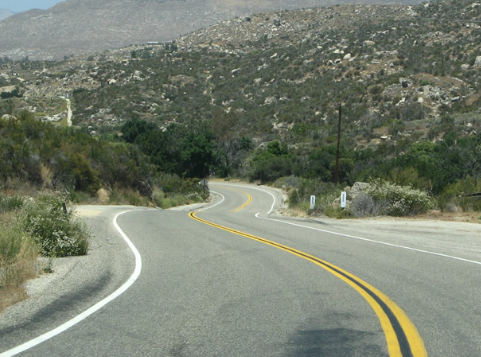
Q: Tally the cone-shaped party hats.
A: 0